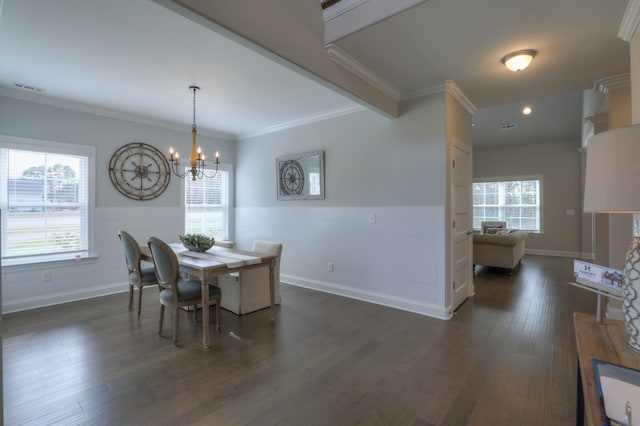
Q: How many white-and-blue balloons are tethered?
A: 0